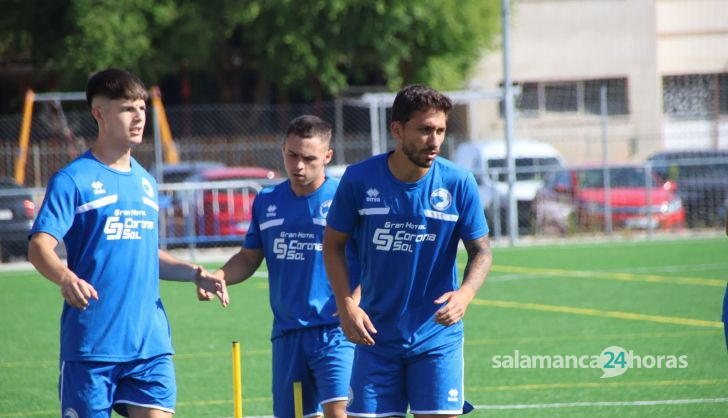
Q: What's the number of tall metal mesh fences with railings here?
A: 1